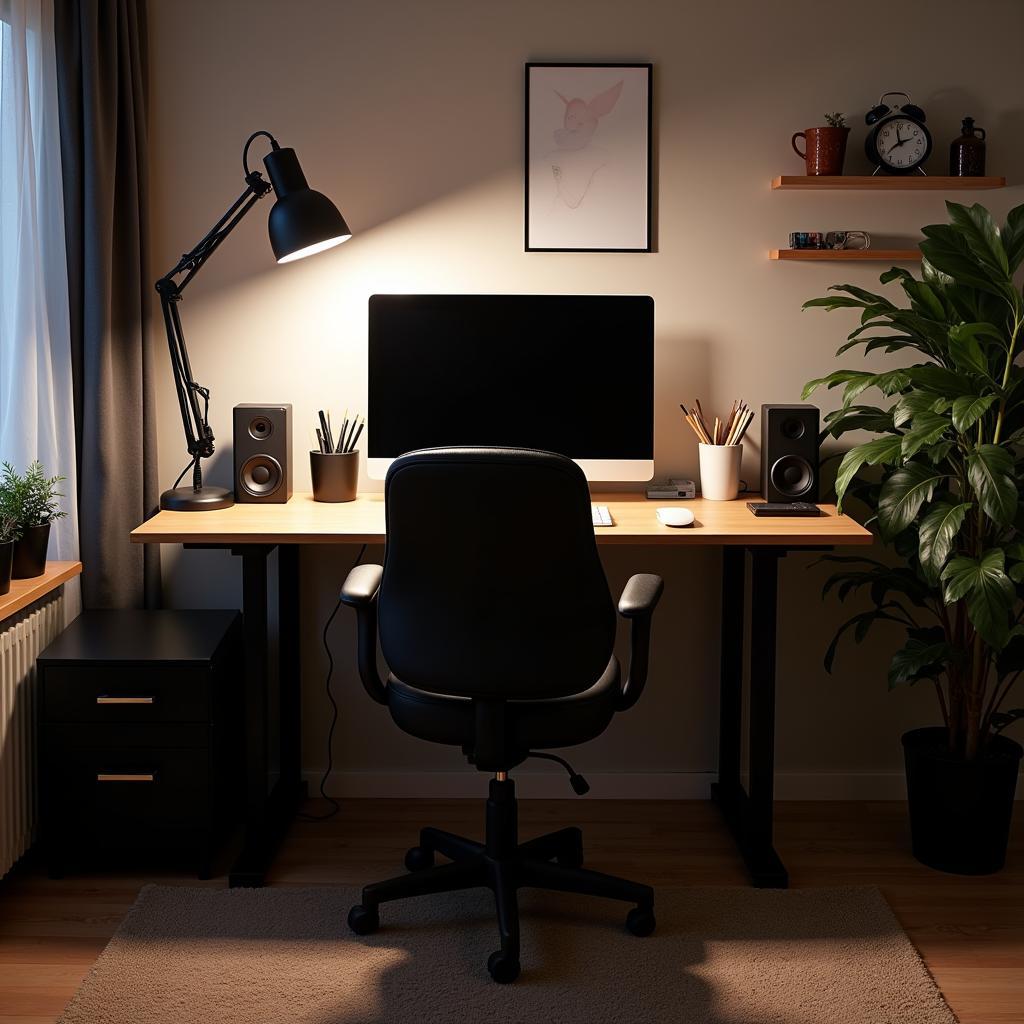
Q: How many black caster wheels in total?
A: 5